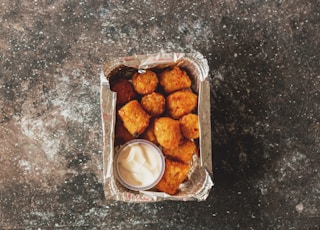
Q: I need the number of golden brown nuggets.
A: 9